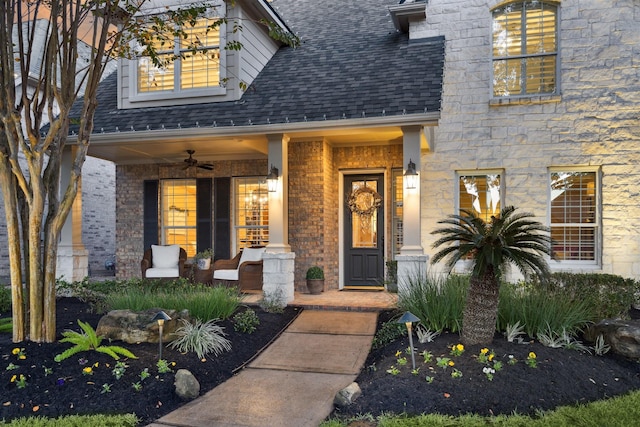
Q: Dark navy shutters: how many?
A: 3